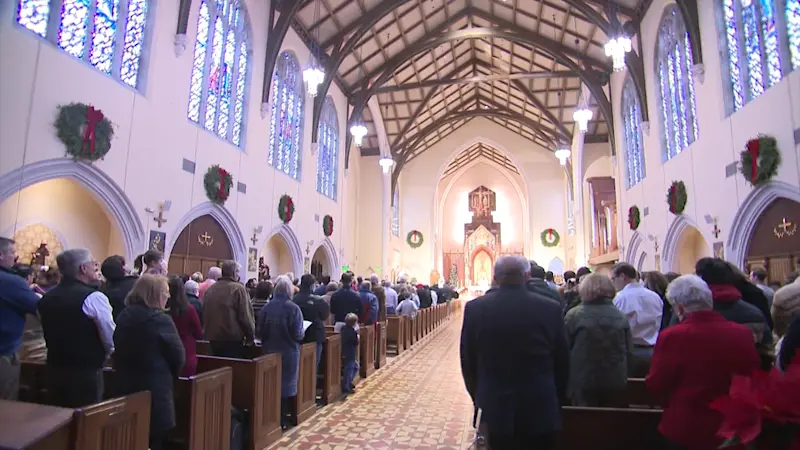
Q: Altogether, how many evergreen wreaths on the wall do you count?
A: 9